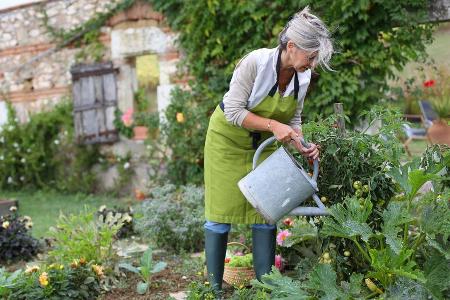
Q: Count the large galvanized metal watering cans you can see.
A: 1